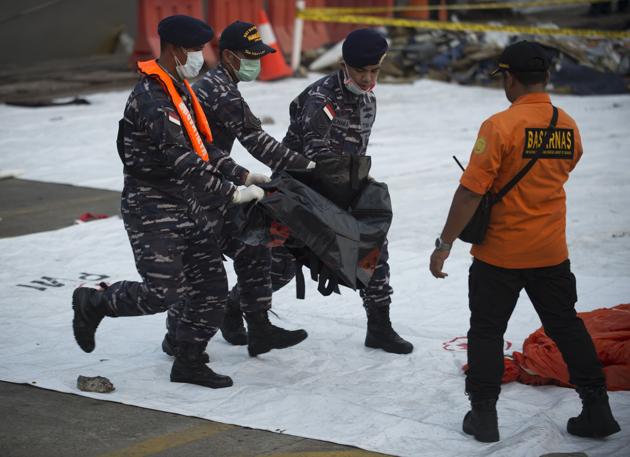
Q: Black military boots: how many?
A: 8